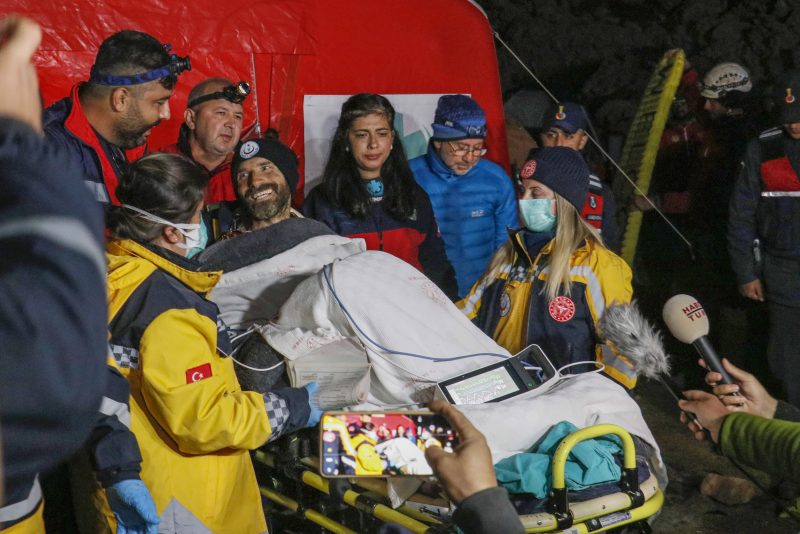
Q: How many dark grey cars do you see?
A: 0